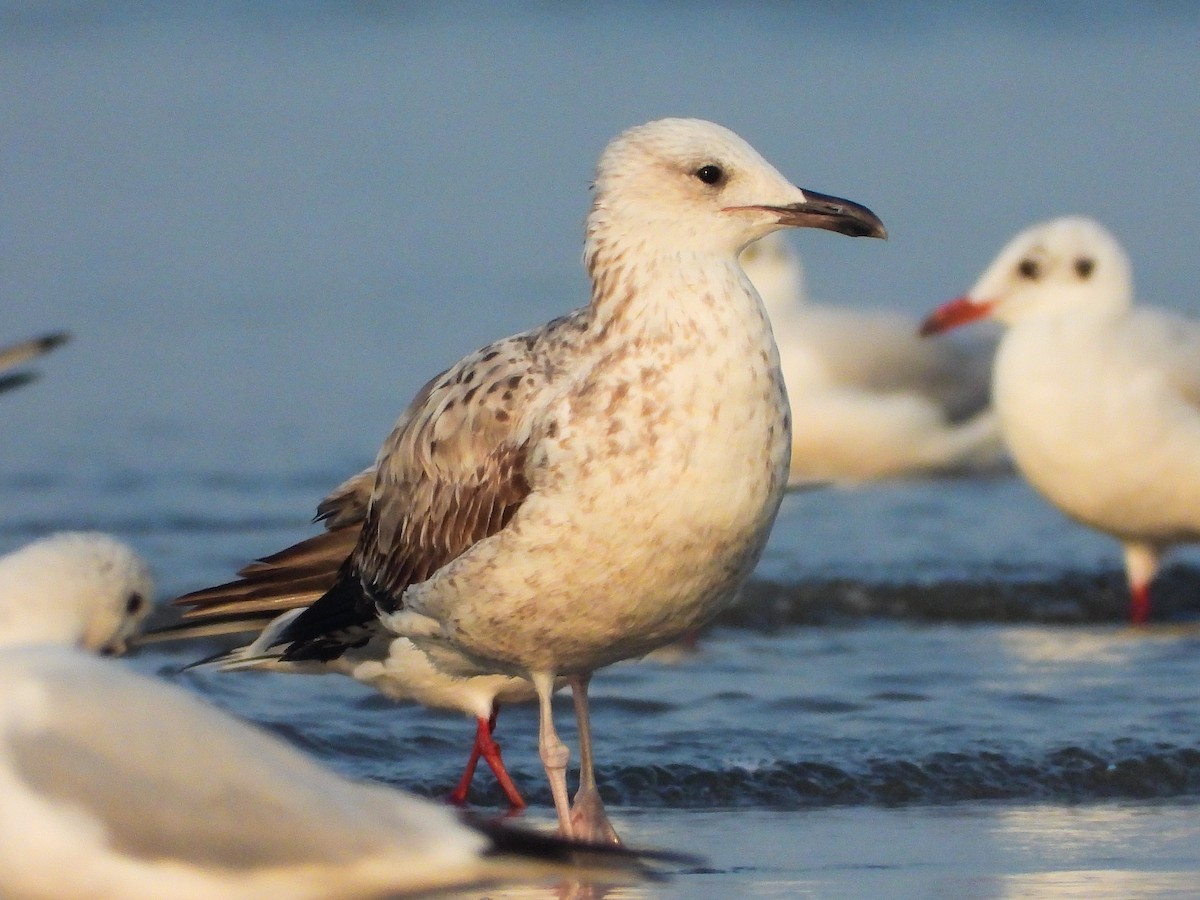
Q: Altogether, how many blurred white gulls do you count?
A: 3